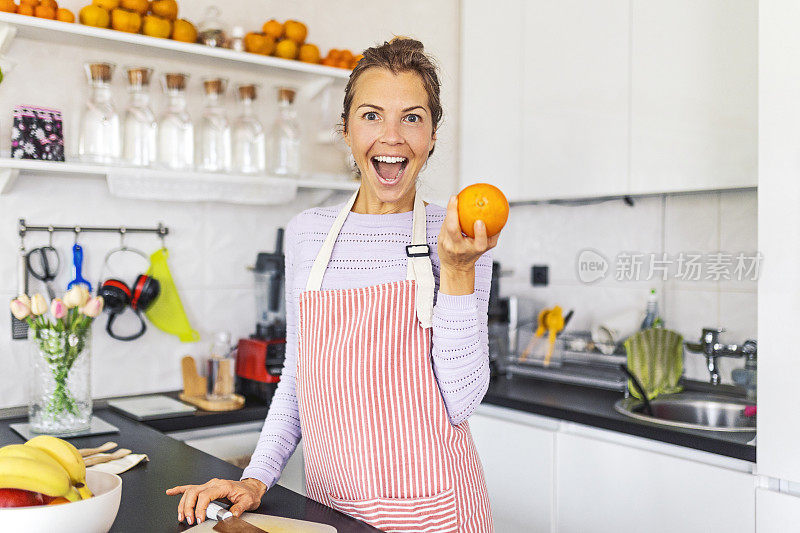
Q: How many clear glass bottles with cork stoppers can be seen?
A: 6